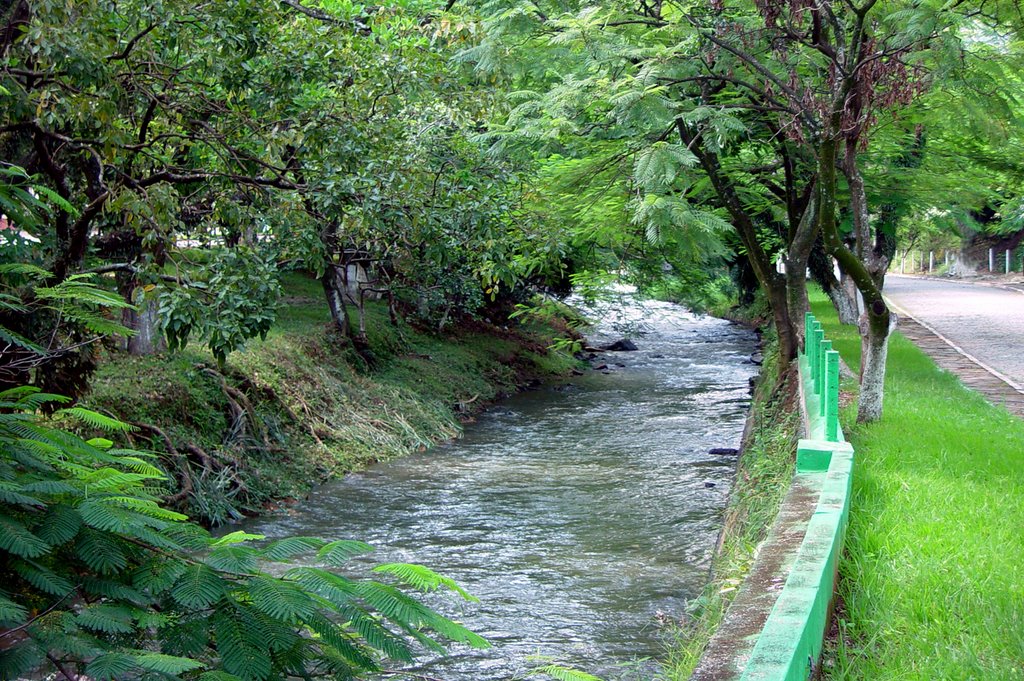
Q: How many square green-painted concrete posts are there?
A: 6